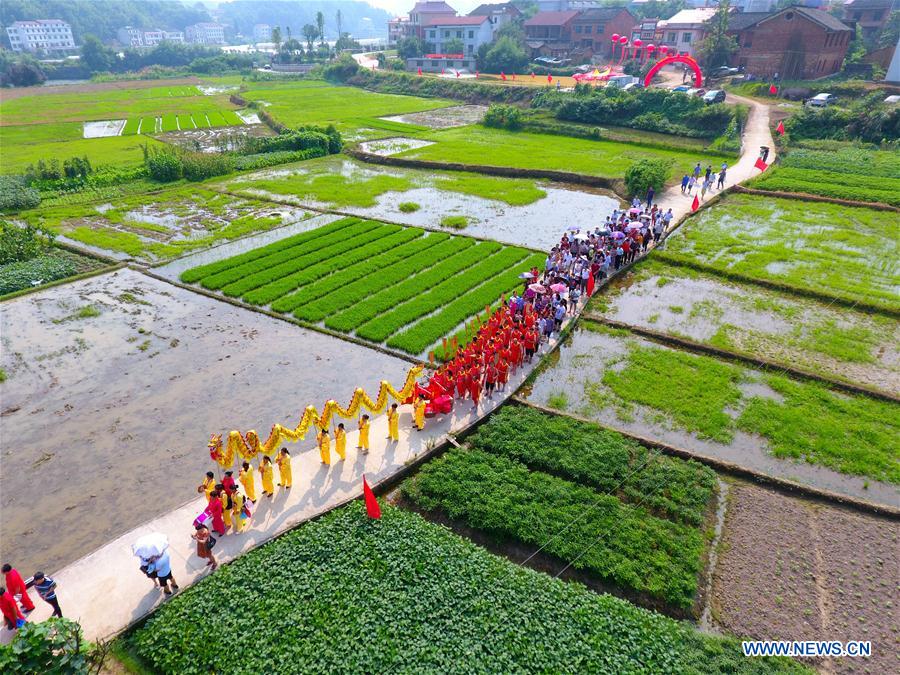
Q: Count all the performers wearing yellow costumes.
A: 11